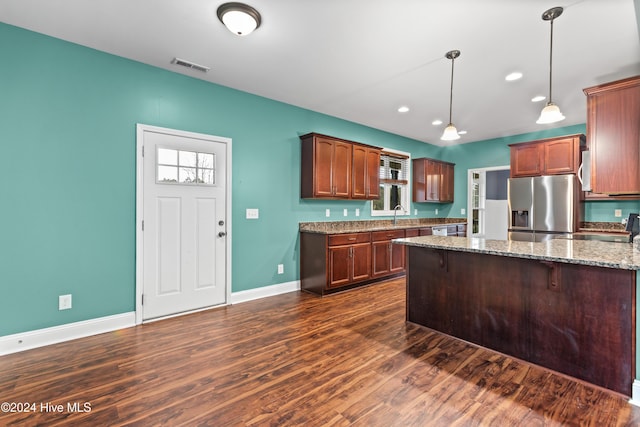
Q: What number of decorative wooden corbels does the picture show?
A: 2